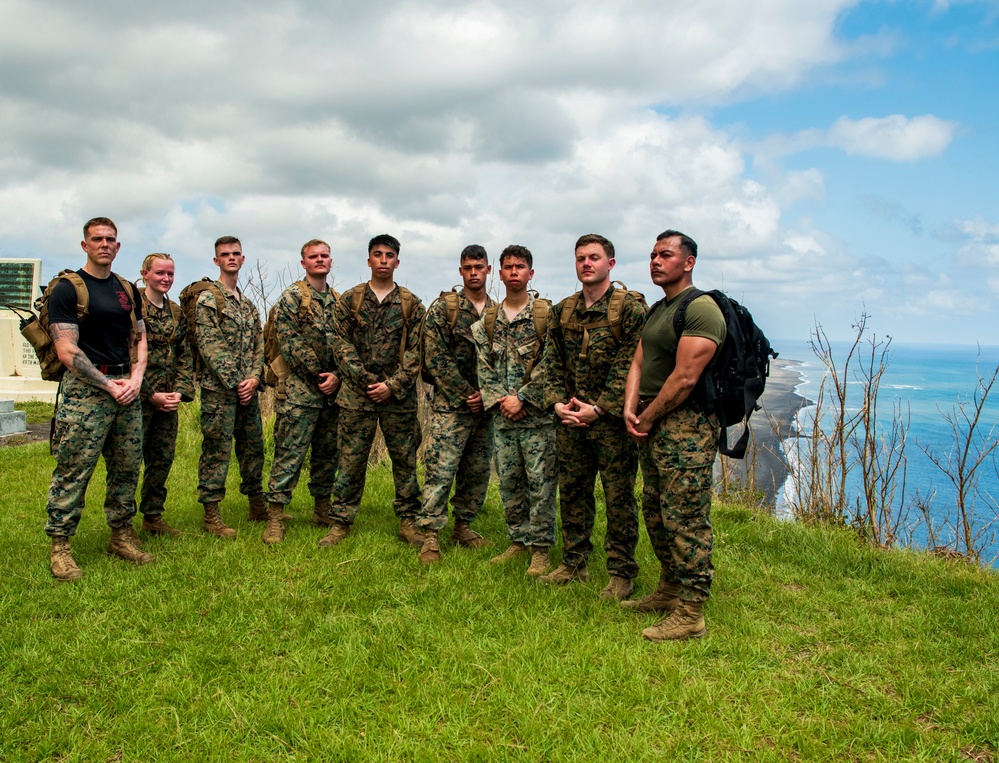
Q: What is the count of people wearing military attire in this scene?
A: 9